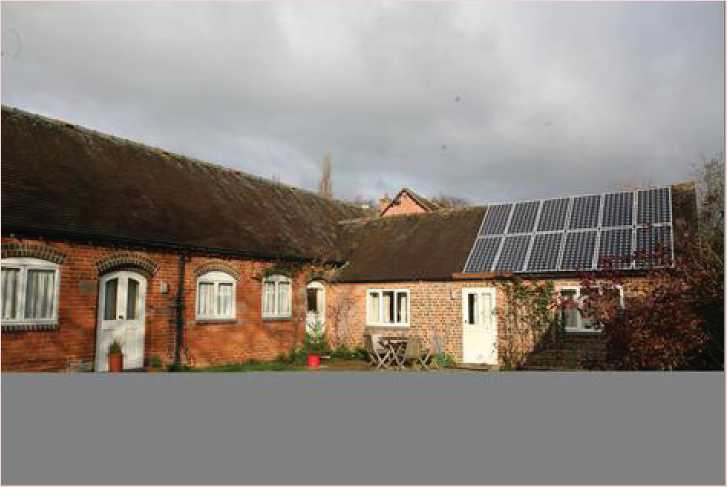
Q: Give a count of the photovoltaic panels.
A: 12